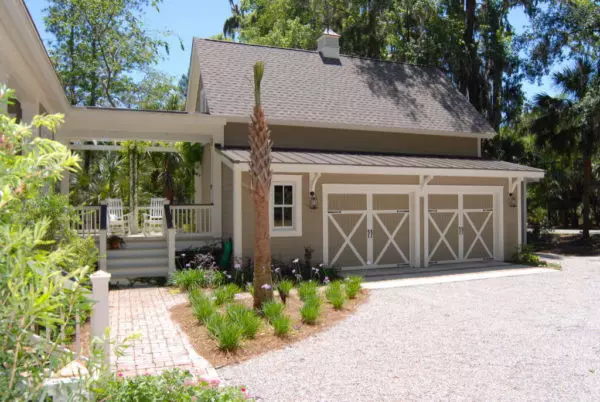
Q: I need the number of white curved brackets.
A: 3